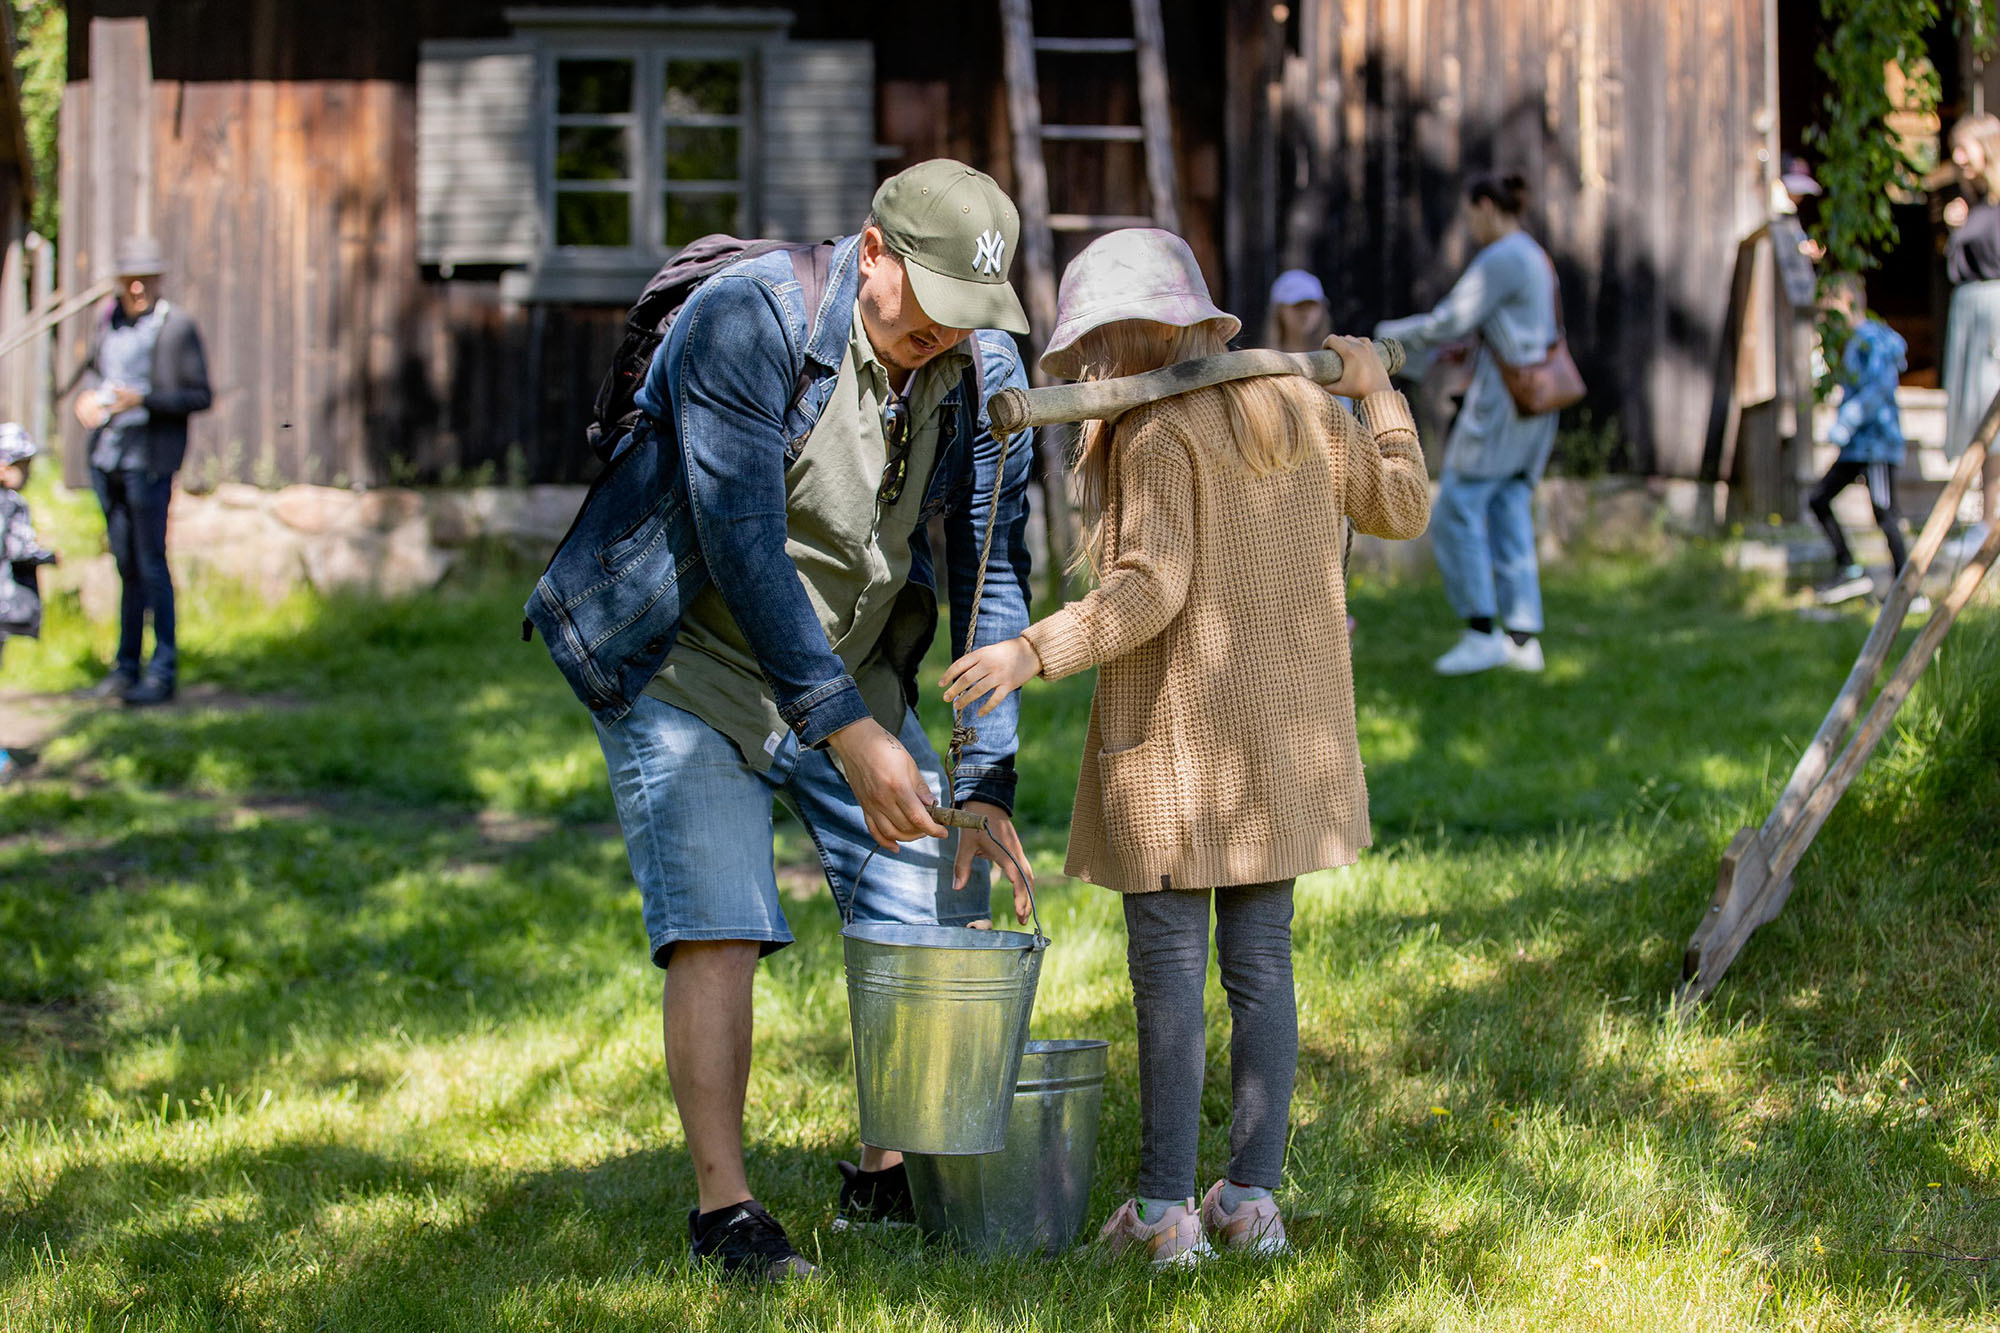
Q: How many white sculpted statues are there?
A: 0